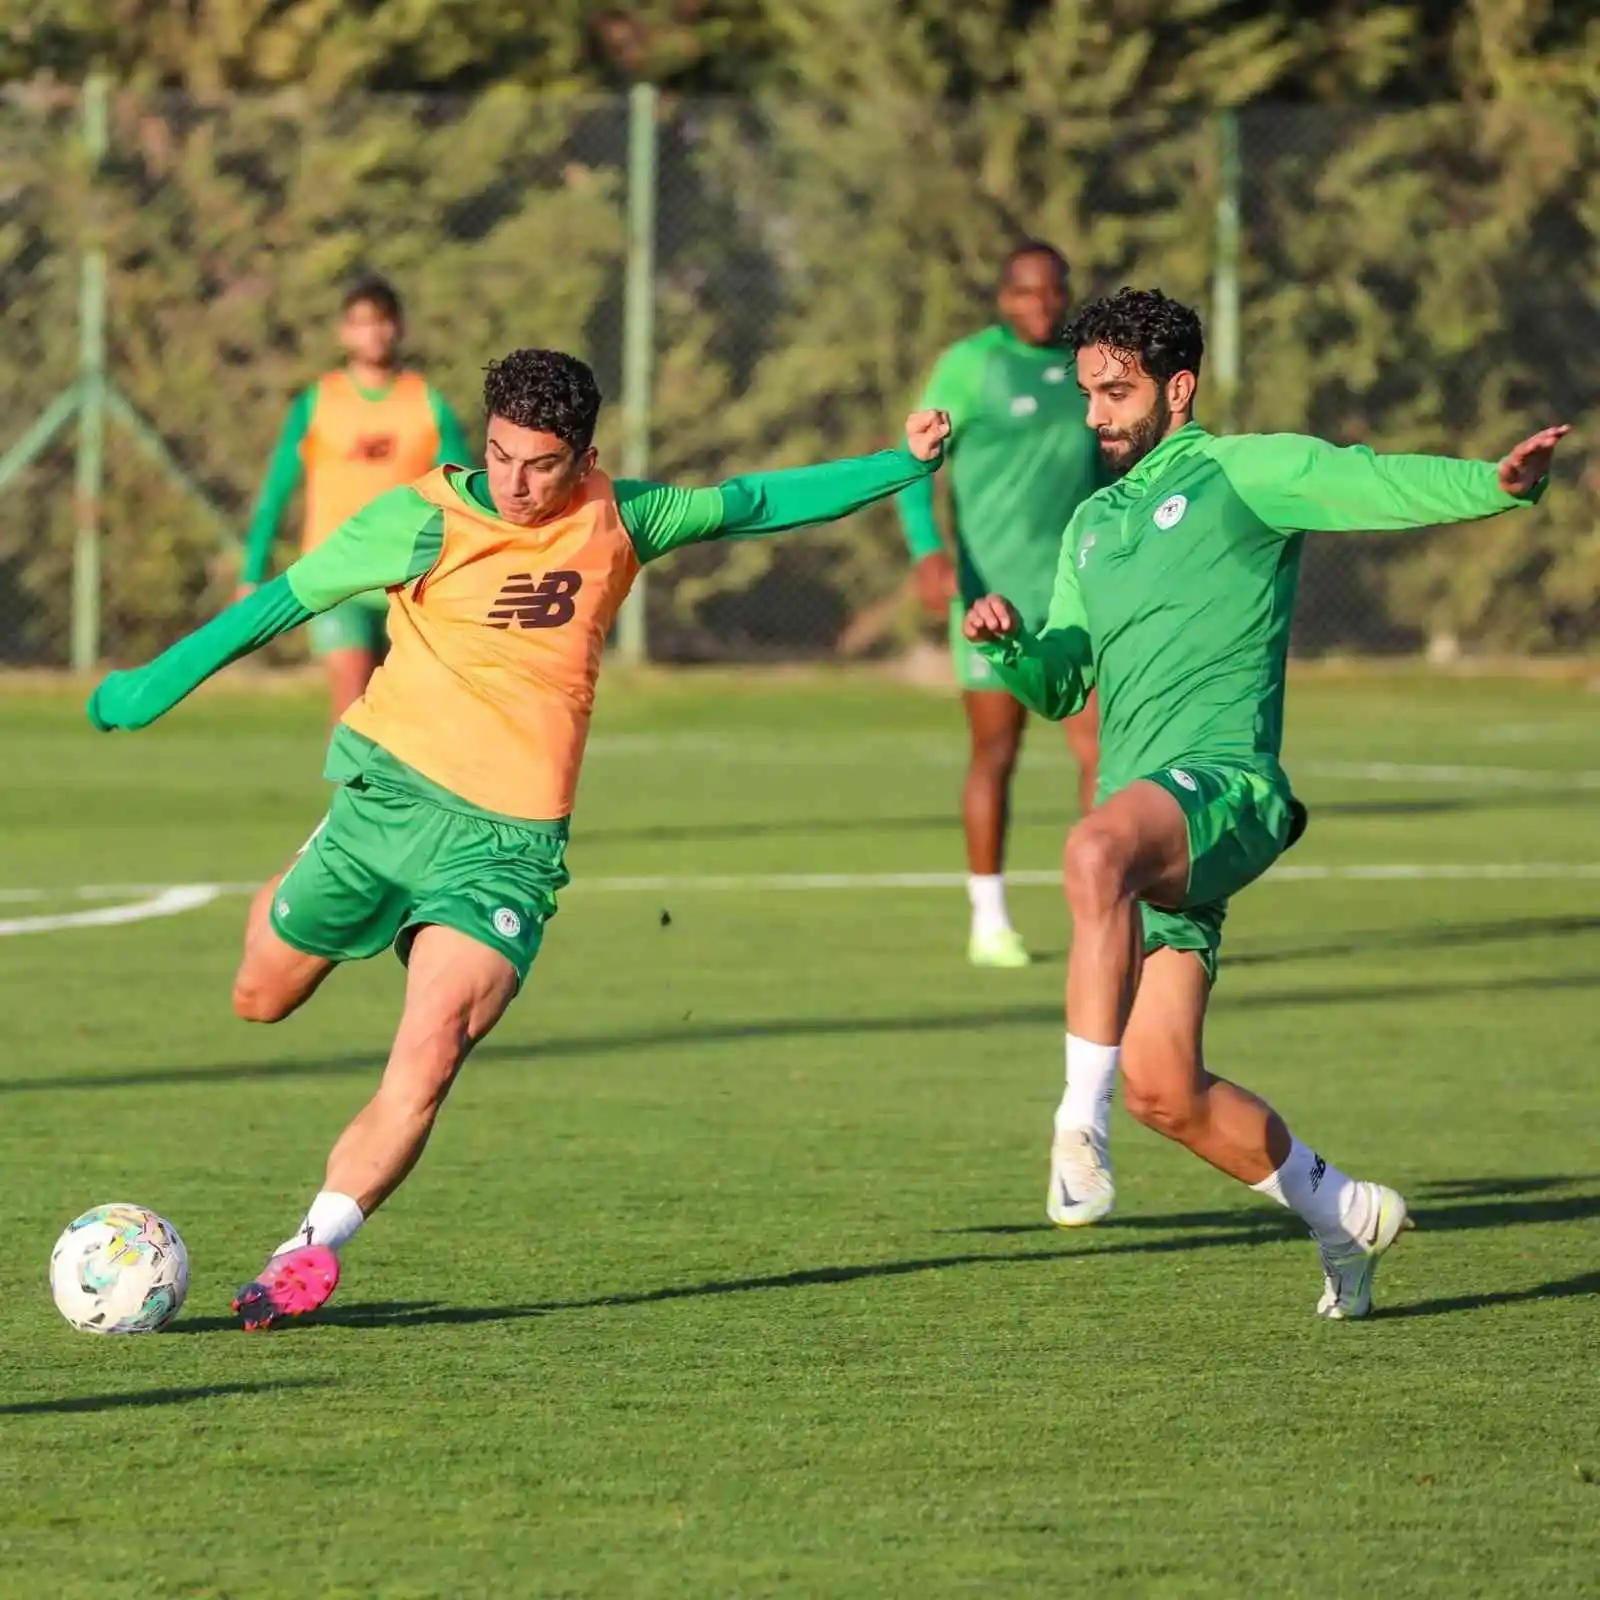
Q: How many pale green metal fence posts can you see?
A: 3